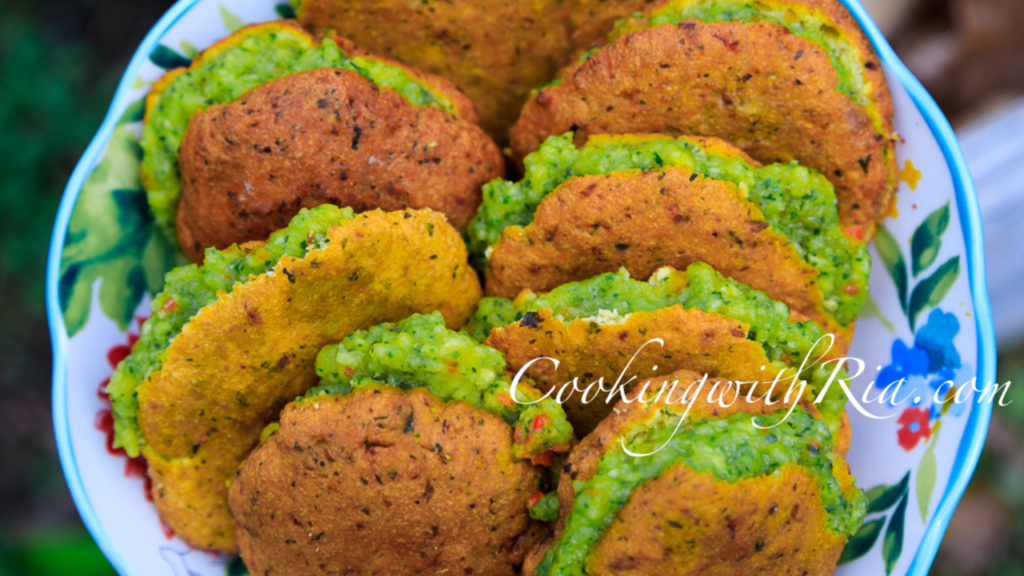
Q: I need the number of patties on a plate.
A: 8